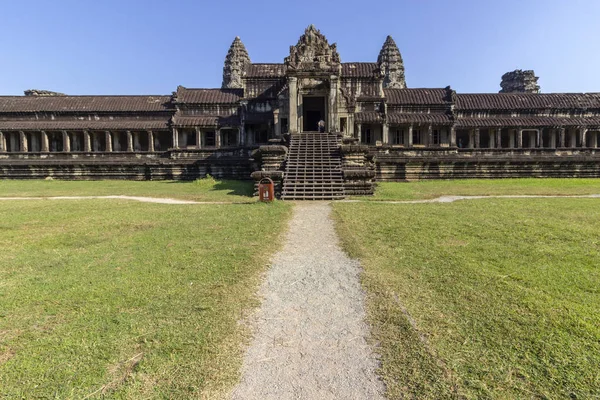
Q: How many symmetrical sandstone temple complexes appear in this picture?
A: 1